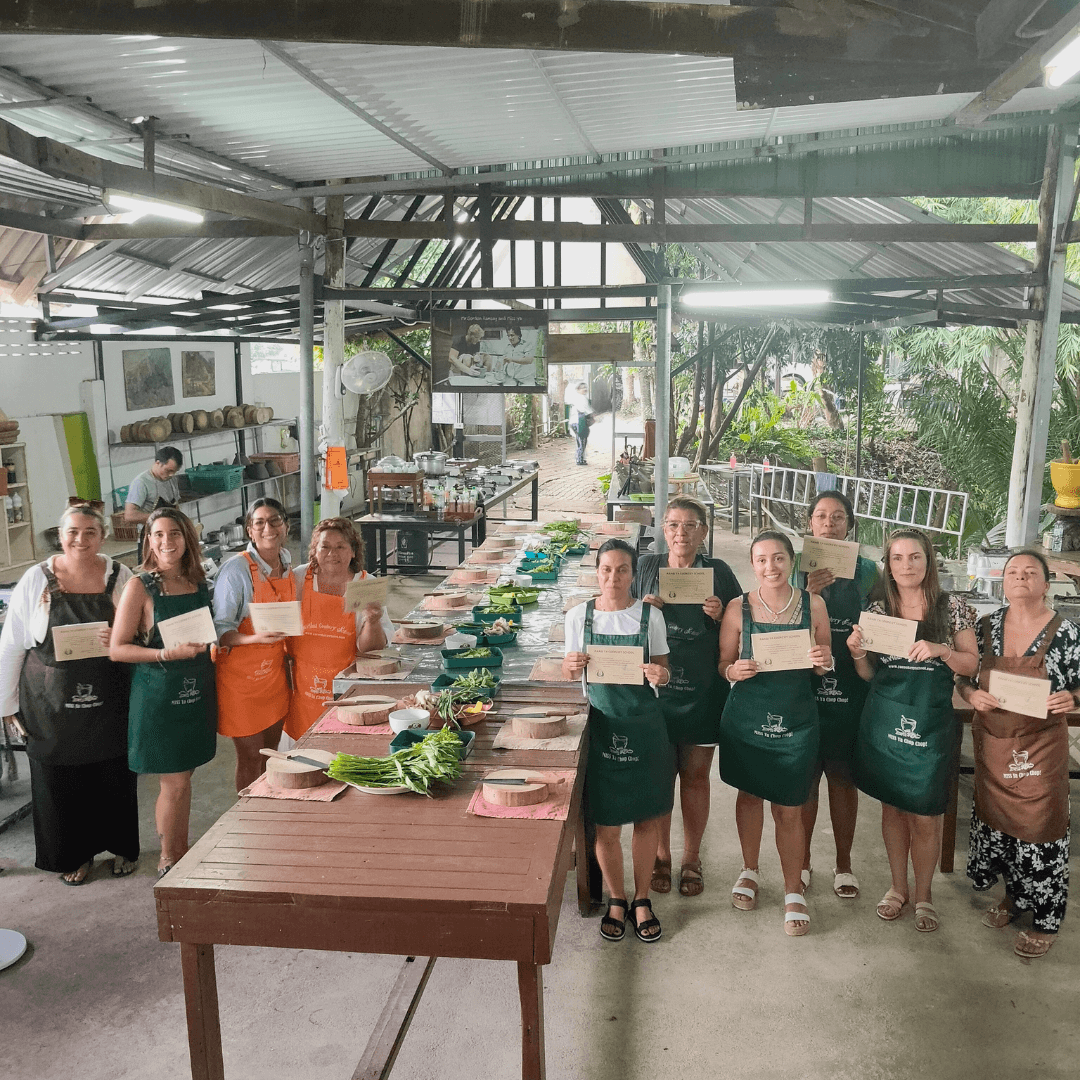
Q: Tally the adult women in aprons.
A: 10